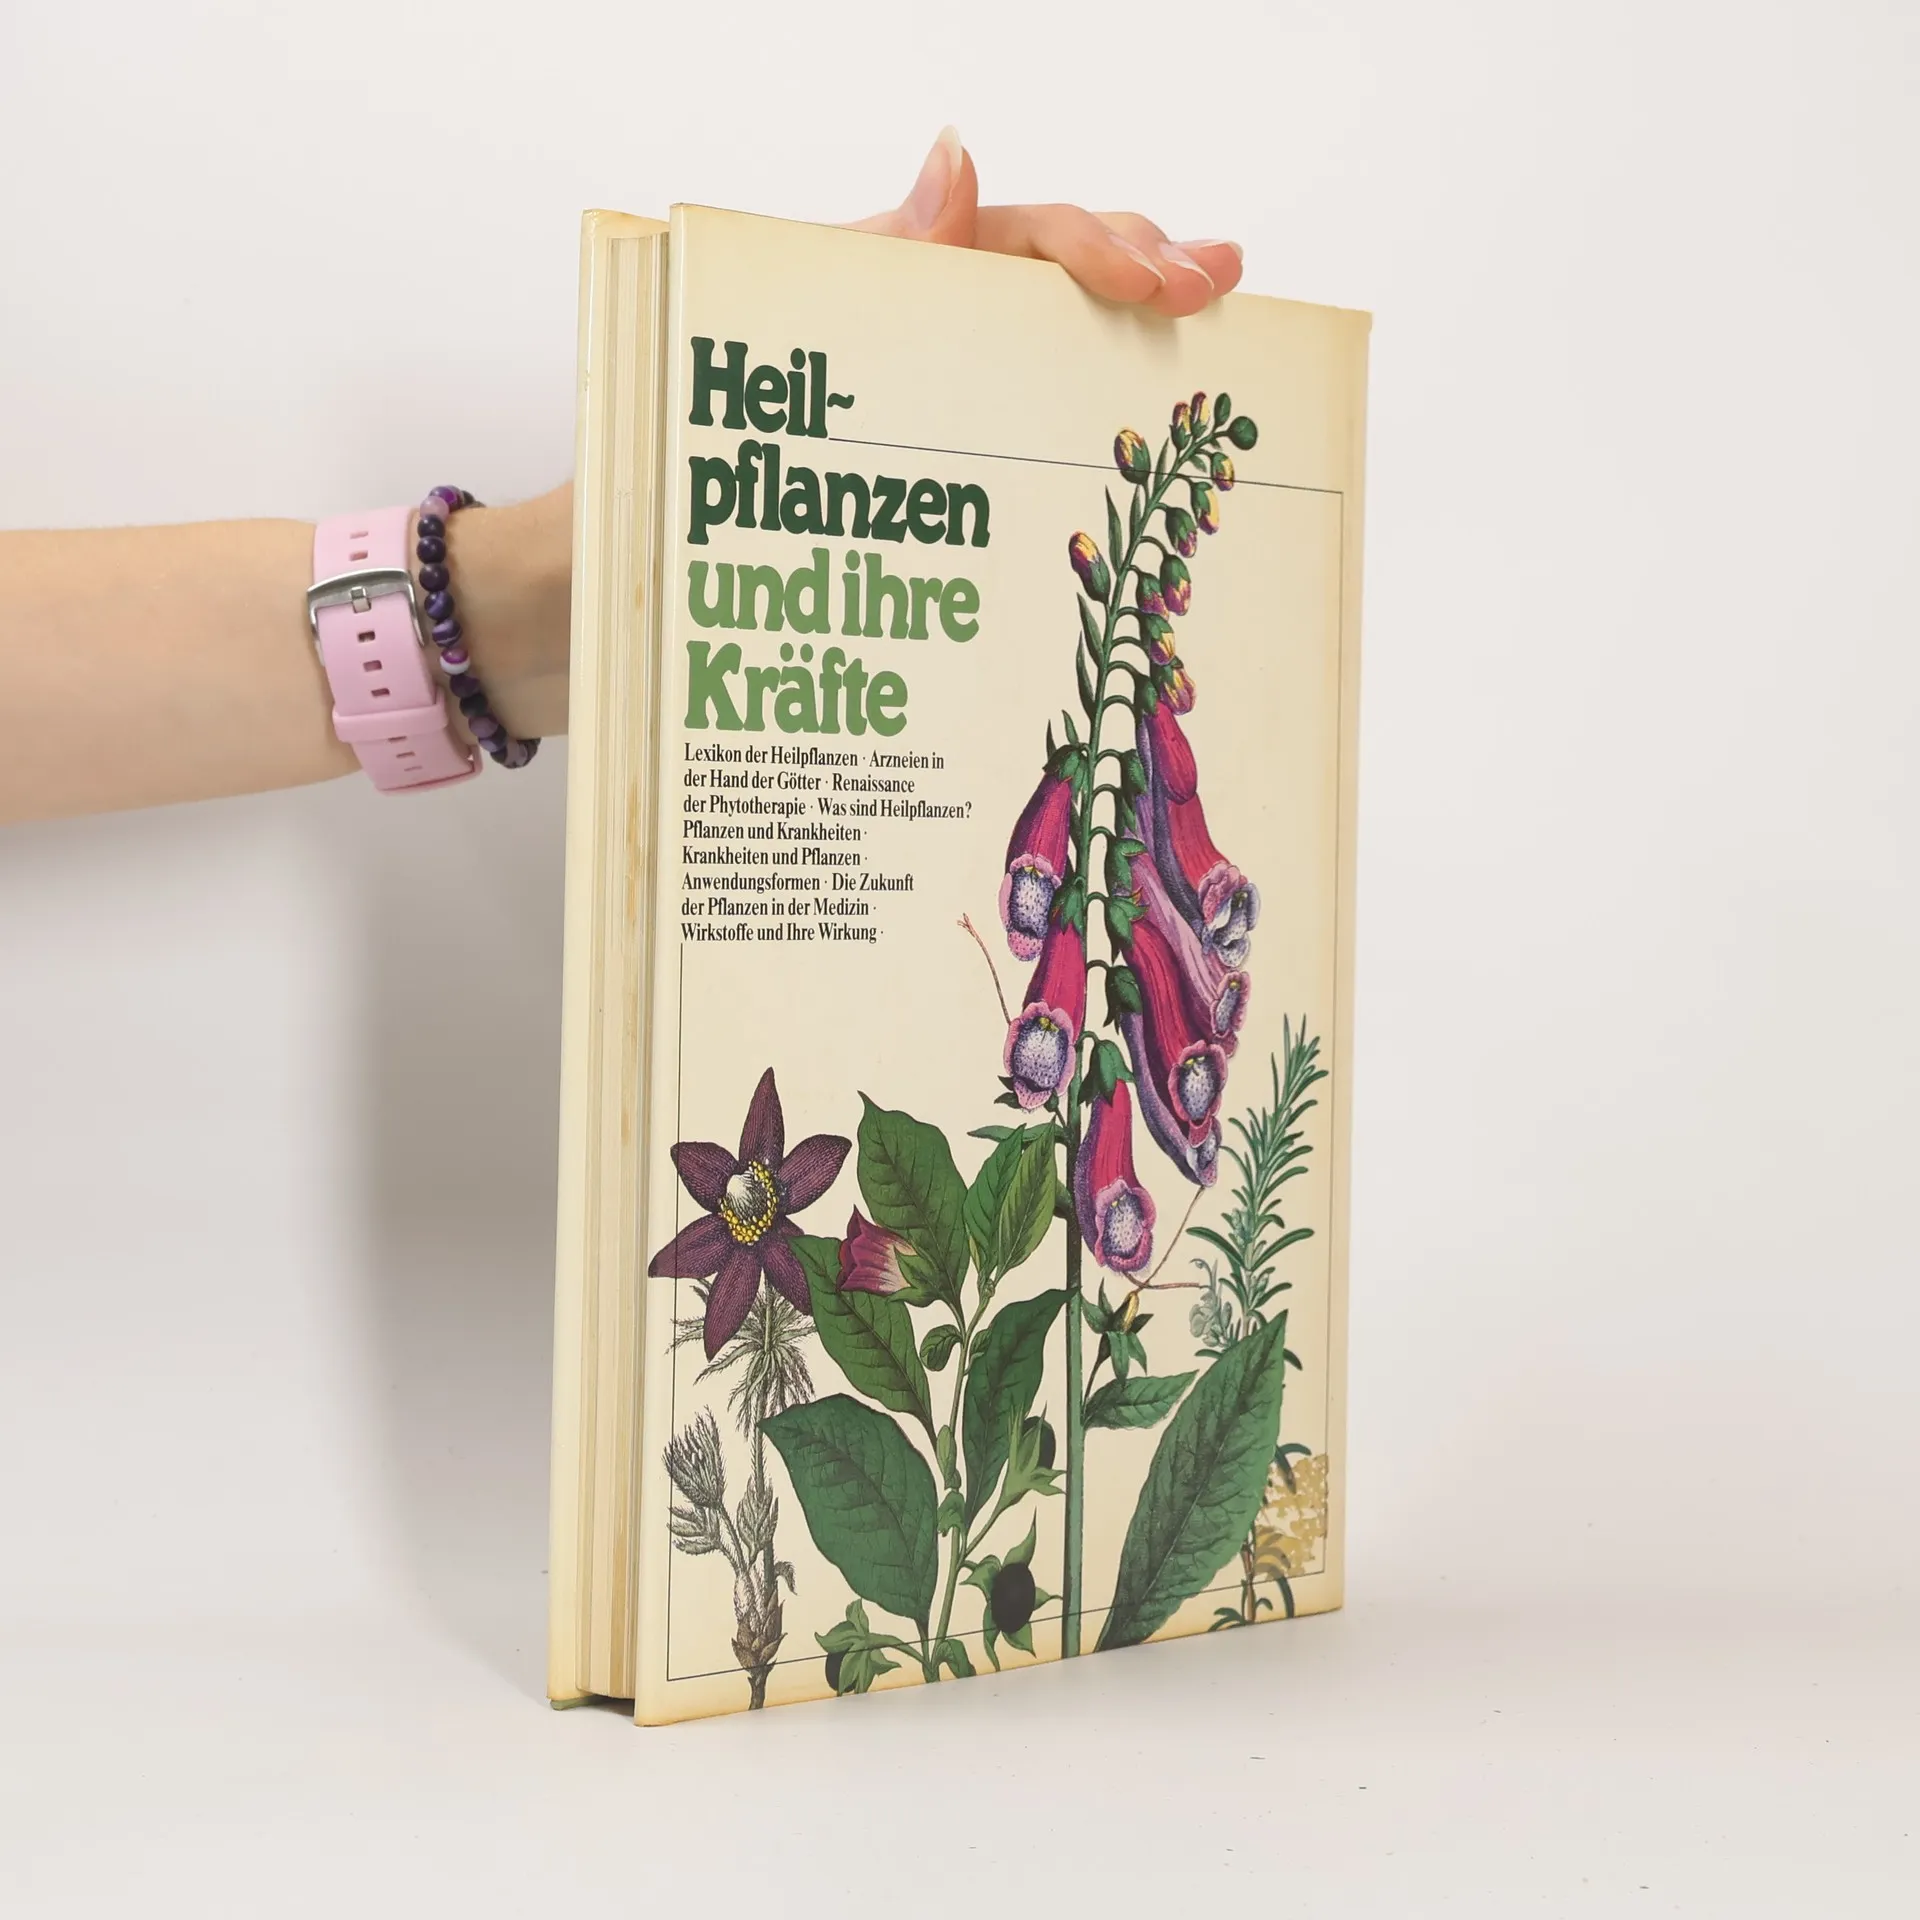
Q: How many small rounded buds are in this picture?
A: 13